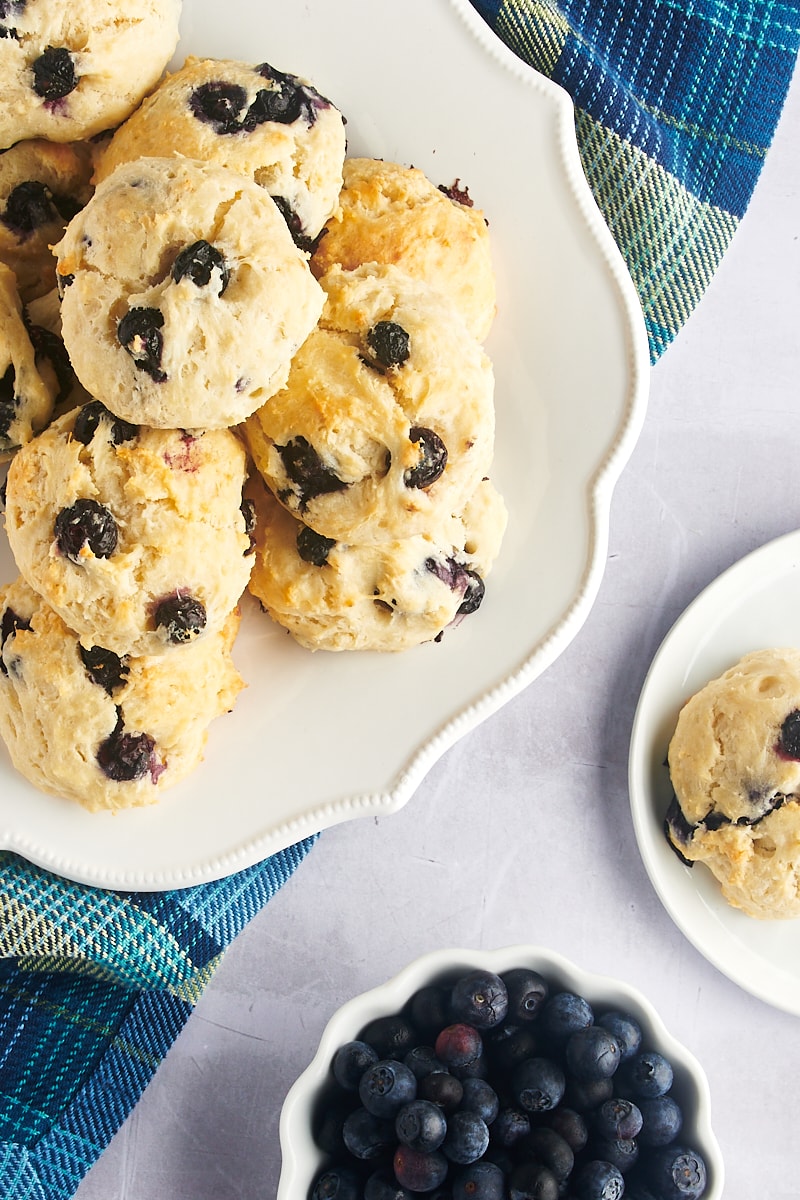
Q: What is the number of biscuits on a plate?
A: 11